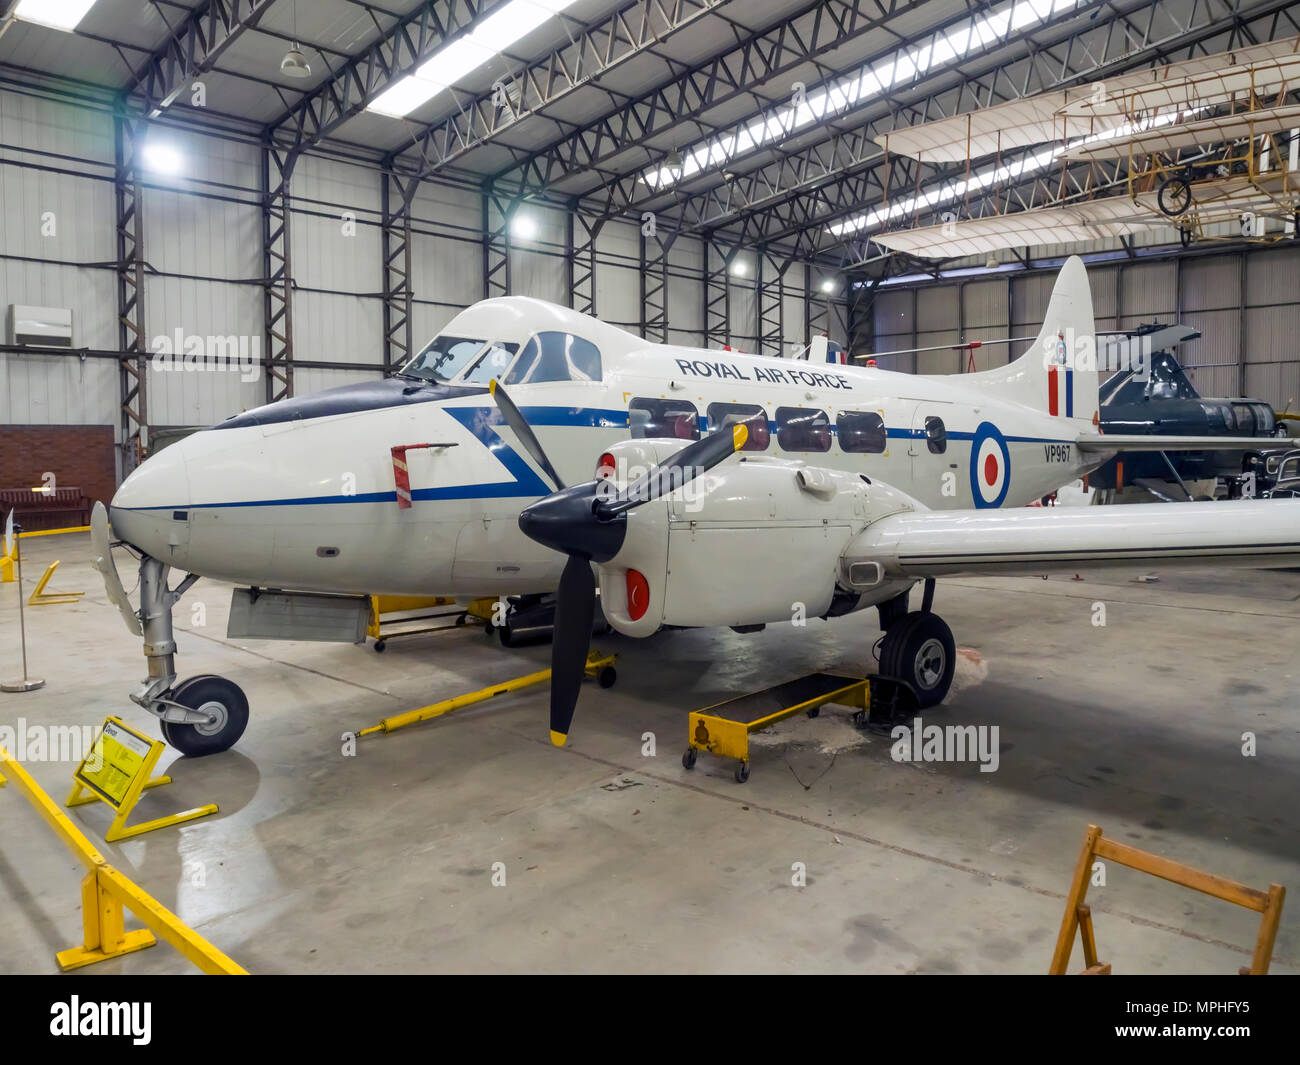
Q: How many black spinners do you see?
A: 1